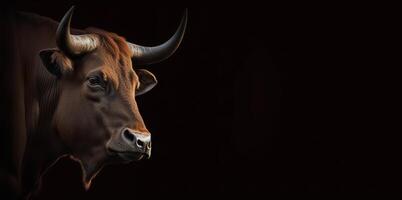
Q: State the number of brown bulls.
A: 1